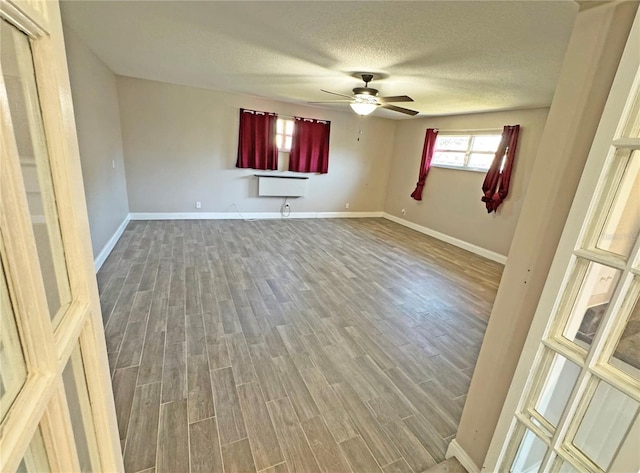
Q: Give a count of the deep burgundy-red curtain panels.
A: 4